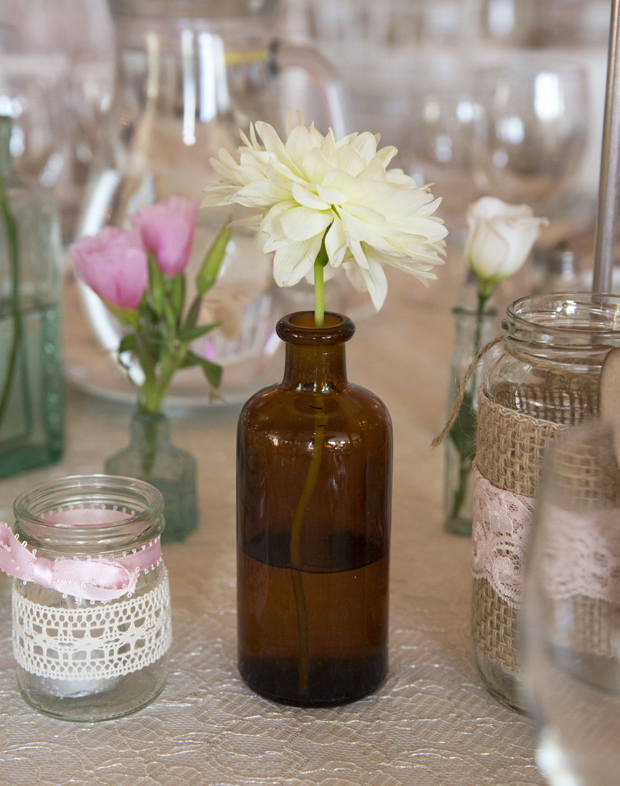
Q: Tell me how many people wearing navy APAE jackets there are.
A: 0